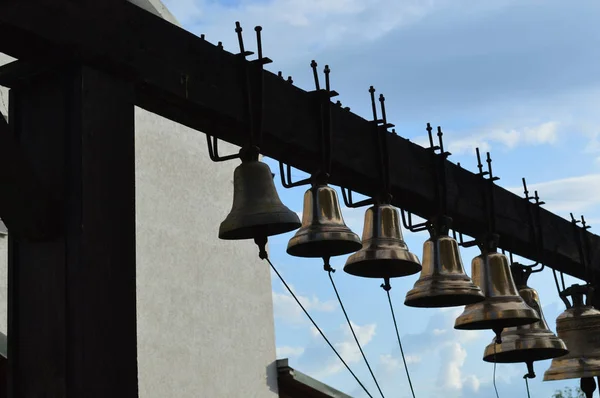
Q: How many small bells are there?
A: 7